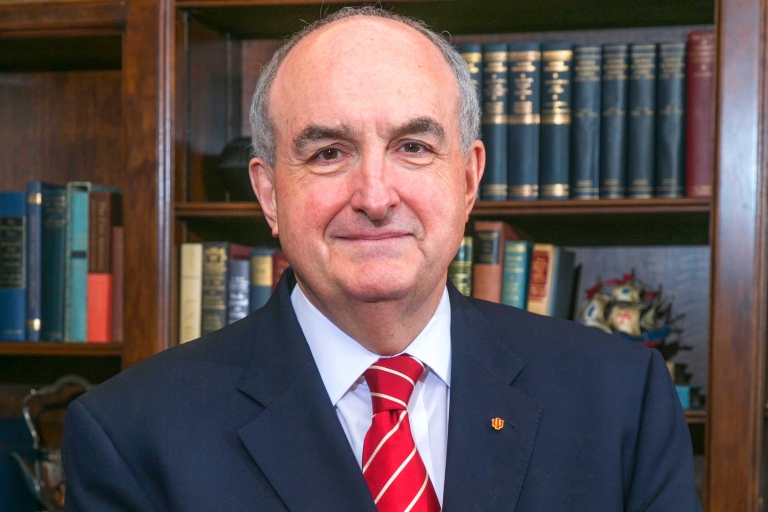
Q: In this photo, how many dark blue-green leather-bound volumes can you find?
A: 8